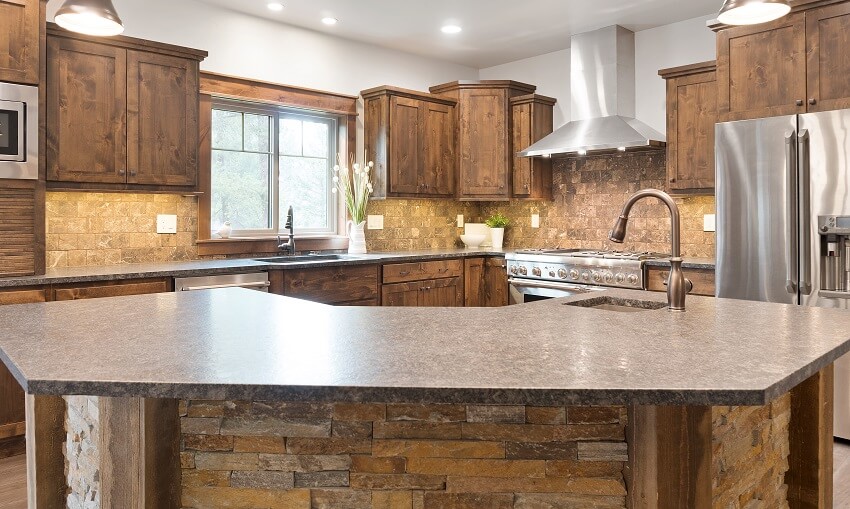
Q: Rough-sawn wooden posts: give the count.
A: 4